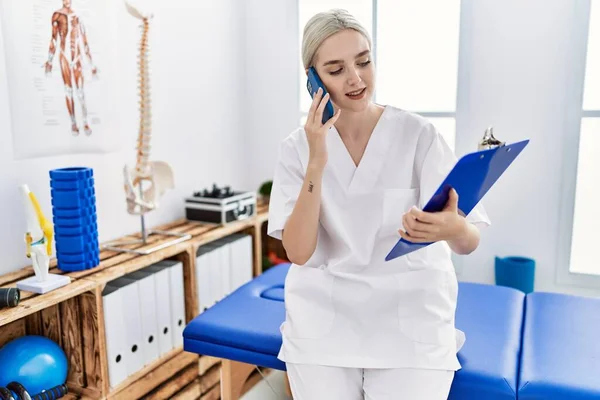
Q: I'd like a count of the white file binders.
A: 10